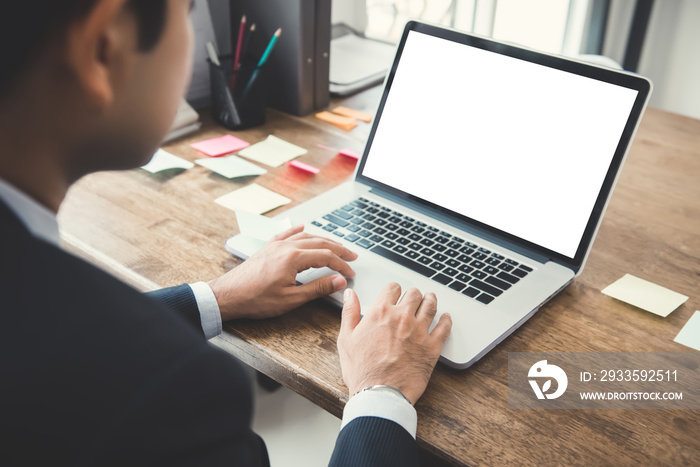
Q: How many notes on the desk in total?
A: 12